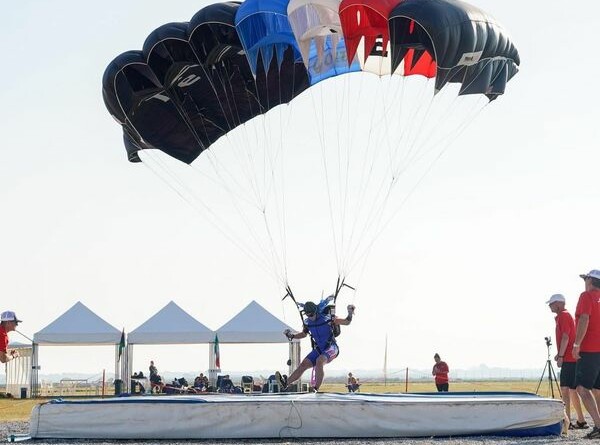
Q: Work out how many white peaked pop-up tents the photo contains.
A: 3